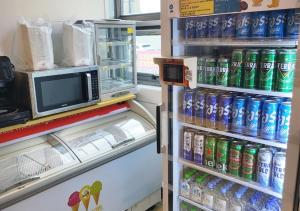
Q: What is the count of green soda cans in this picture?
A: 11